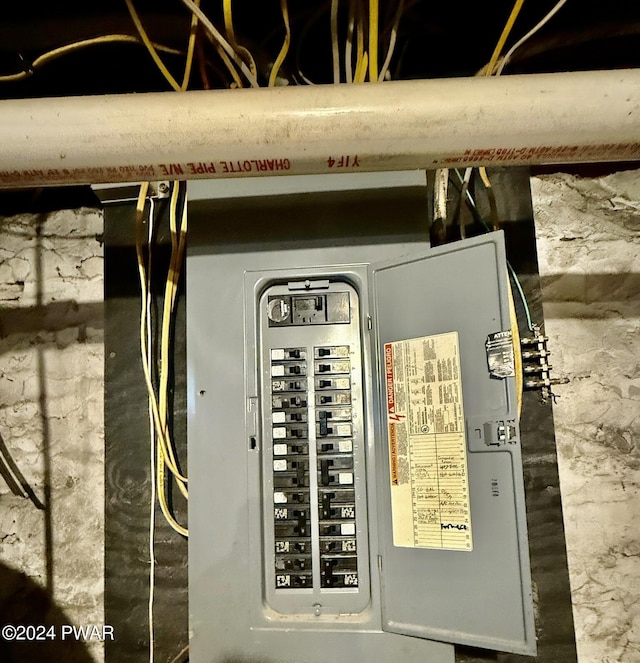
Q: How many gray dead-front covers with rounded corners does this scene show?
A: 1